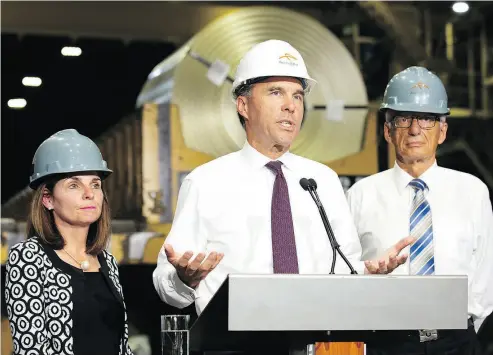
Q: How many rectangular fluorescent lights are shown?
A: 3